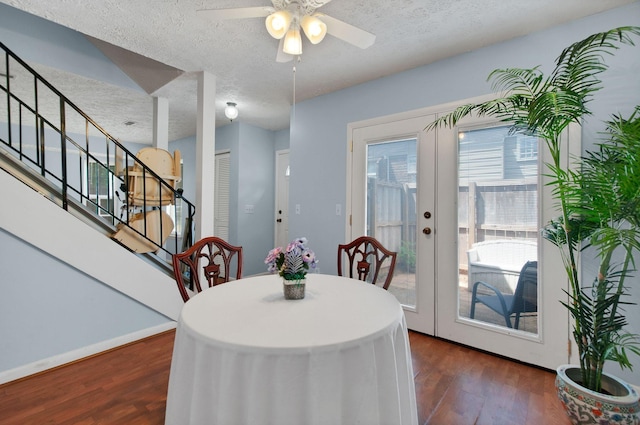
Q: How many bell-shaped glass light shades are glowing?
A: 3